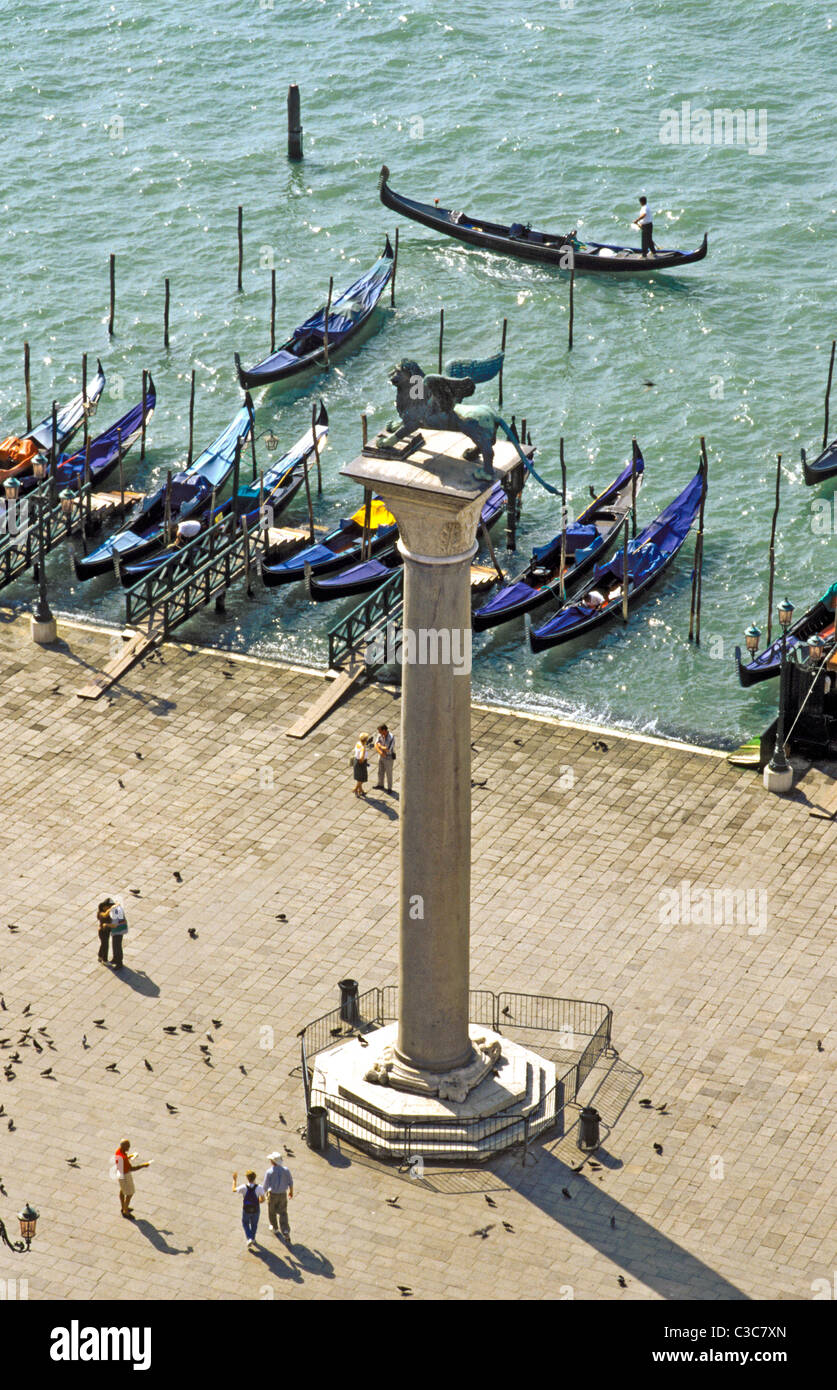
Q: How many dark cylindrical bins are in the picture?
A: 3